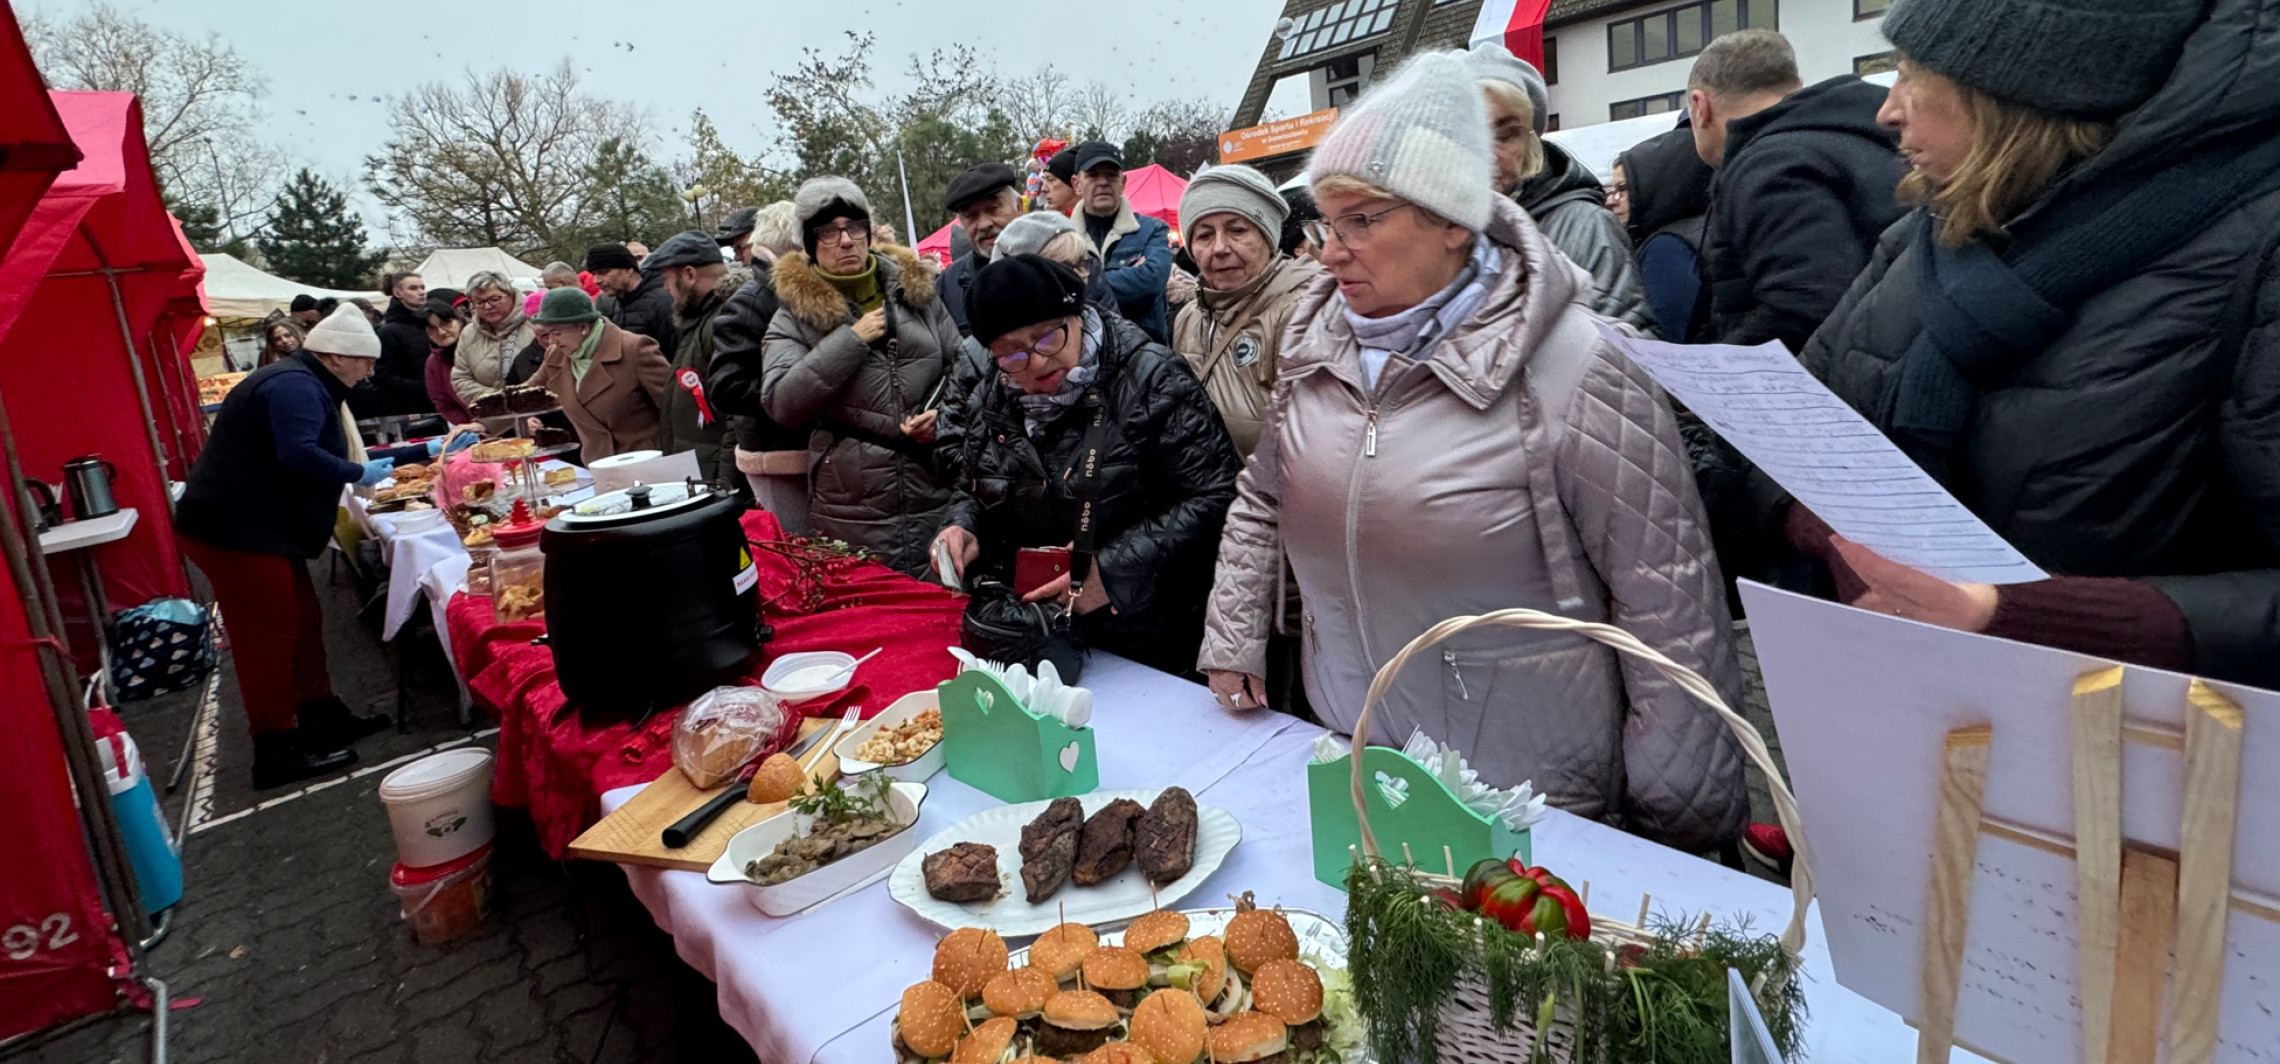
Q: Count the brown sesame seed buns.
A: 15